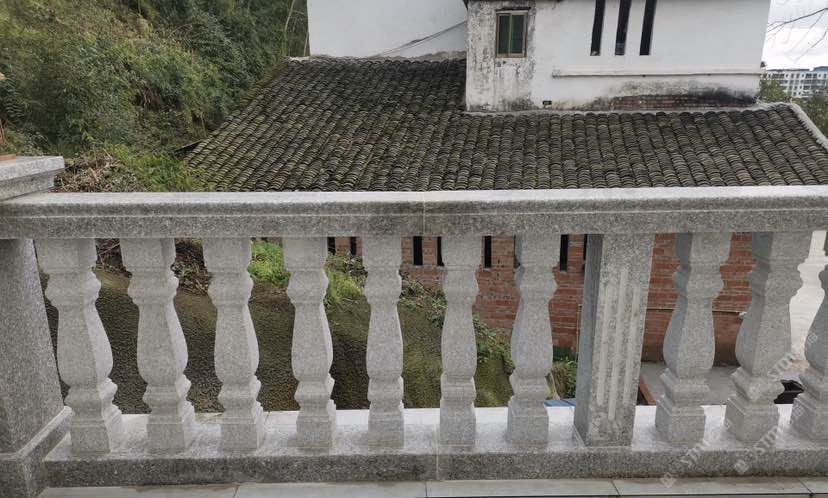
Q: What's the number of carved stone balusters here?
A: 10